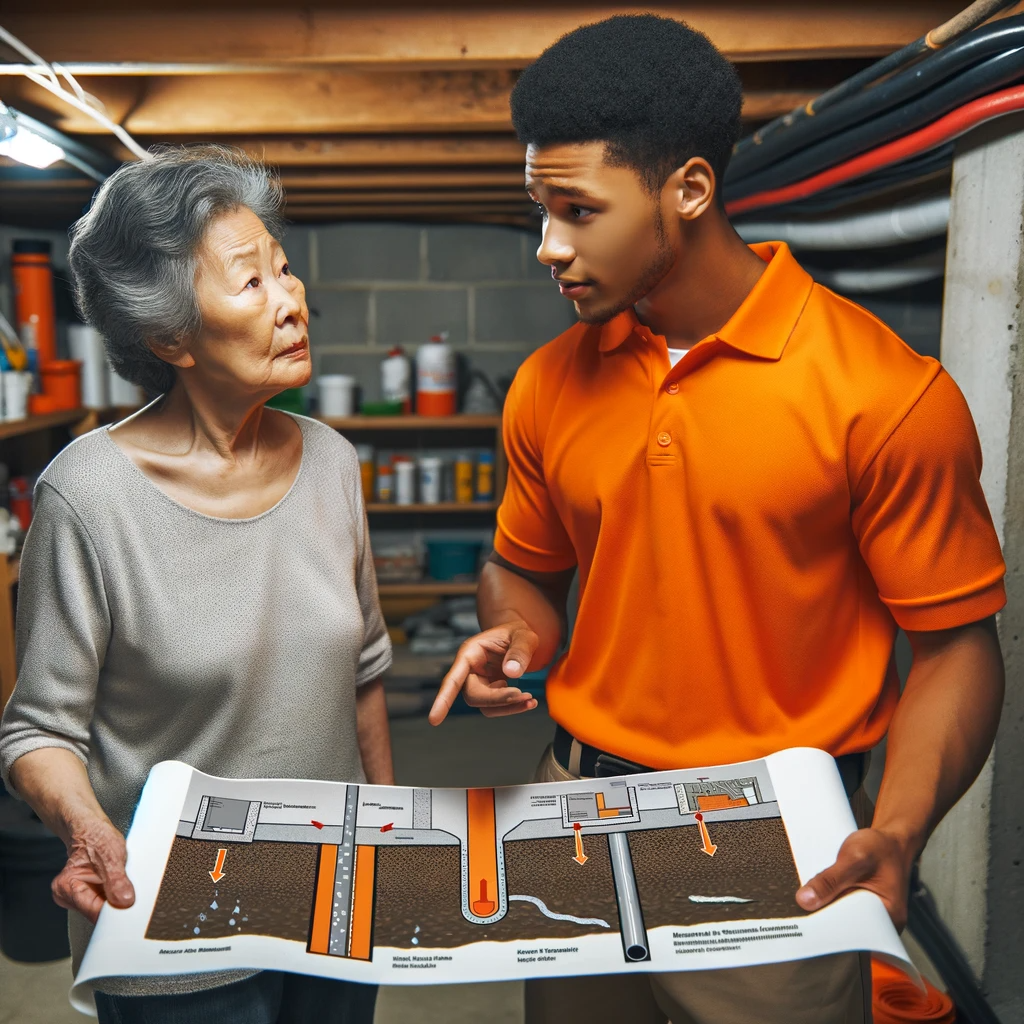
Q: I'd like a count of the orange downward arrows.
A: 3